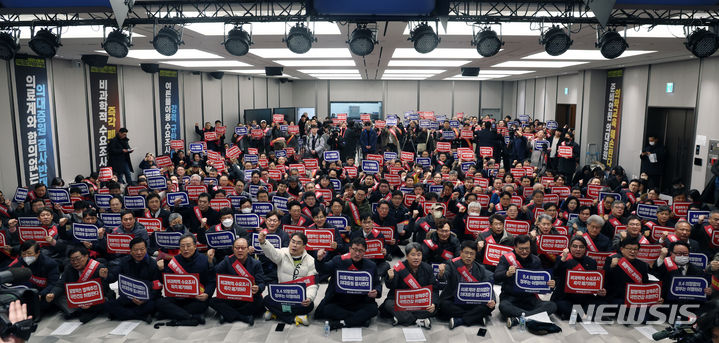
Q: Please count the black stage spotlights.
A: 12